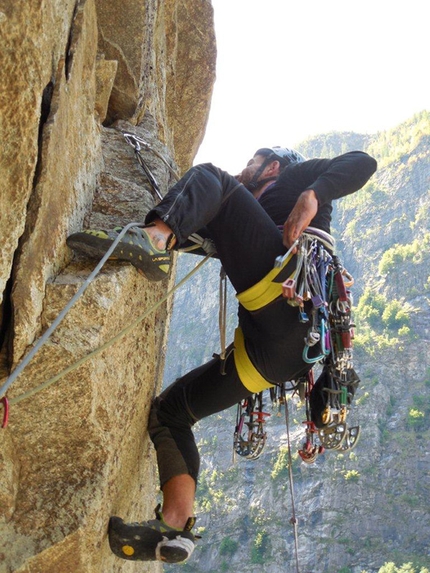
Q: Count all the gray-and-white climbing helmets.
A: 1